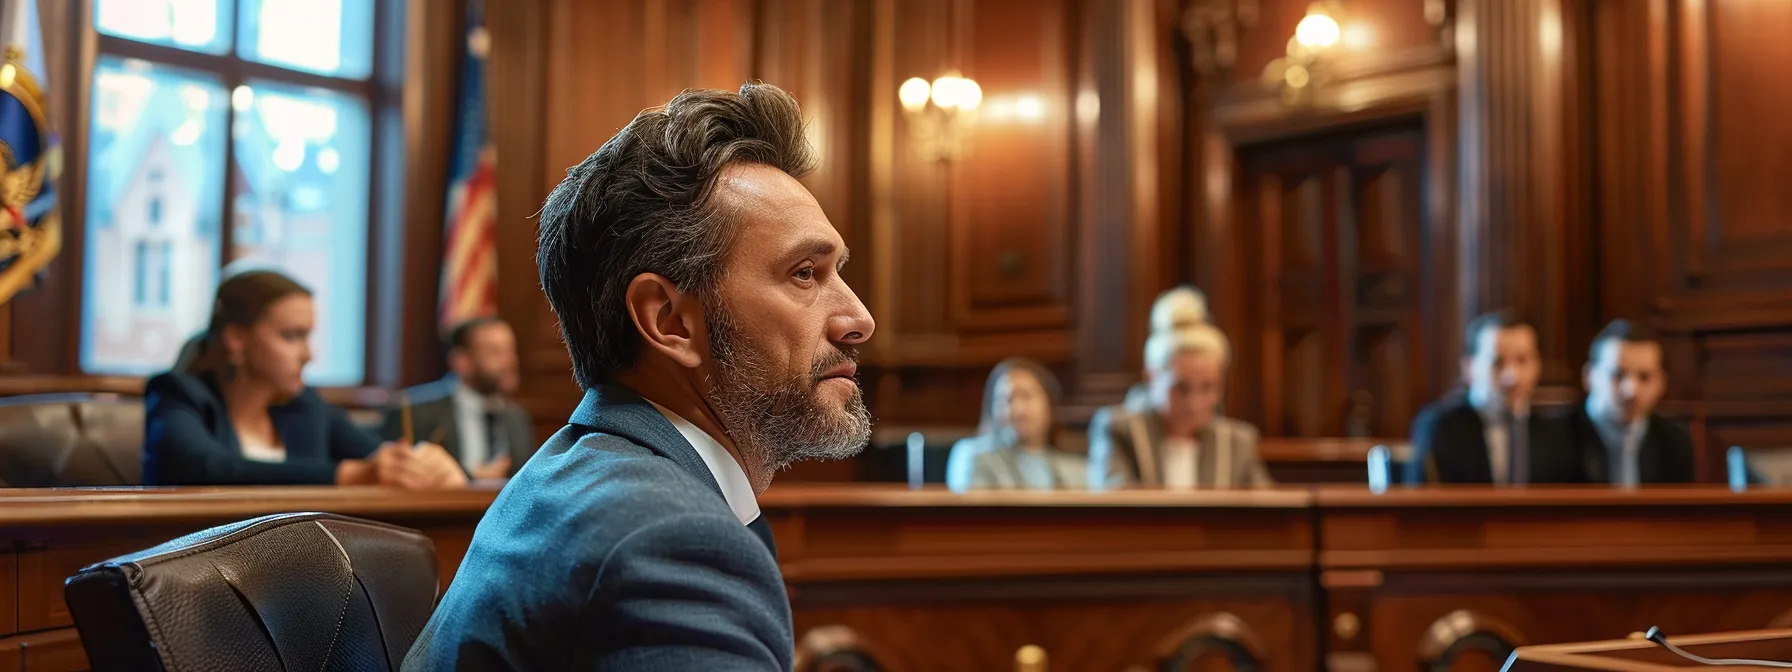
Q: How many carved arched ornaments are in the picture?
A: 3